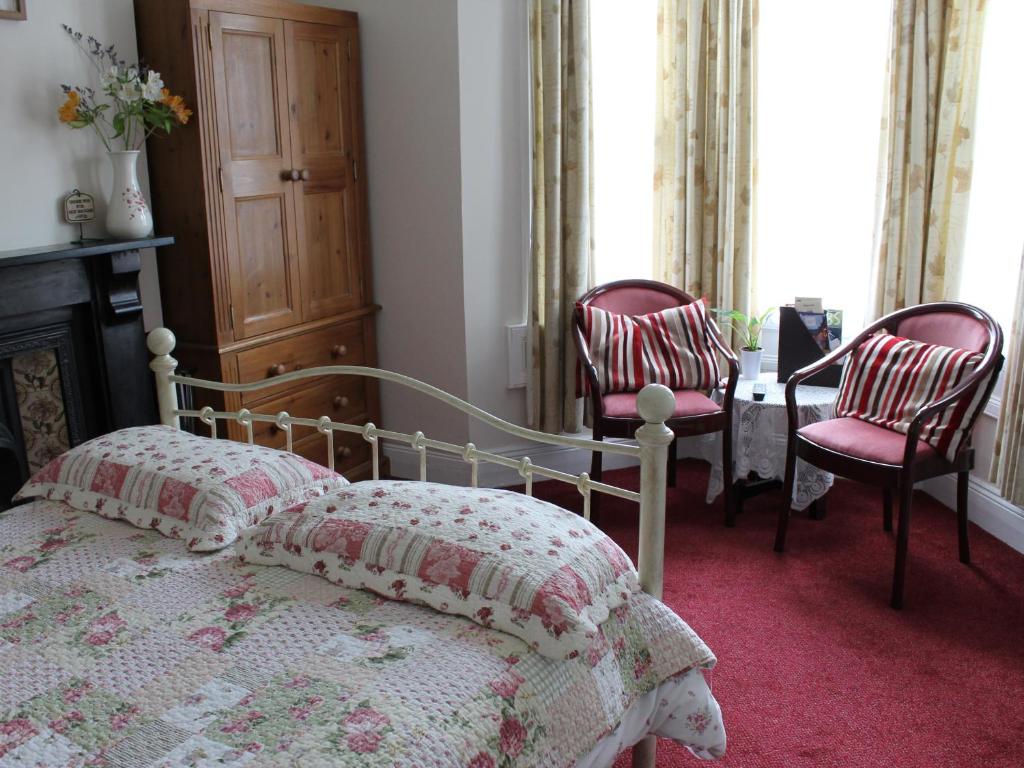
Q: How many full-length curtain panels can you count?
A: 4